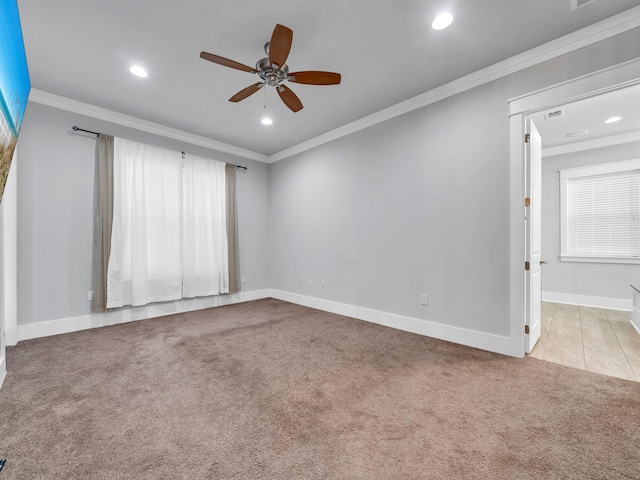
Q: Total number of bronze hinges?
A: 4